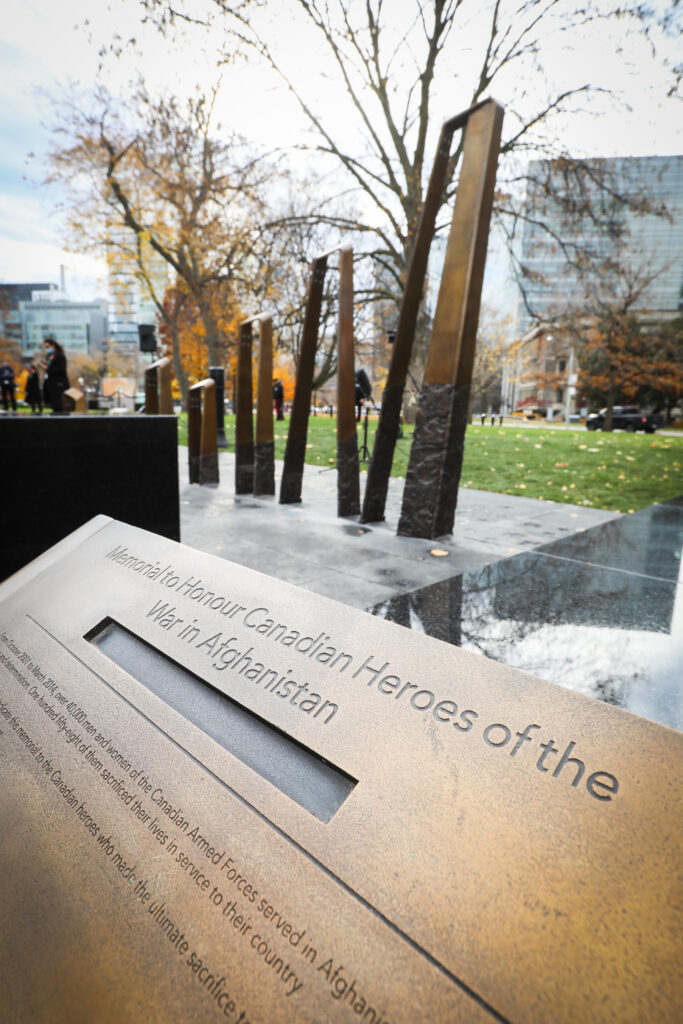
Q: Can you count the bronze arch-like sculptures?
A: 5